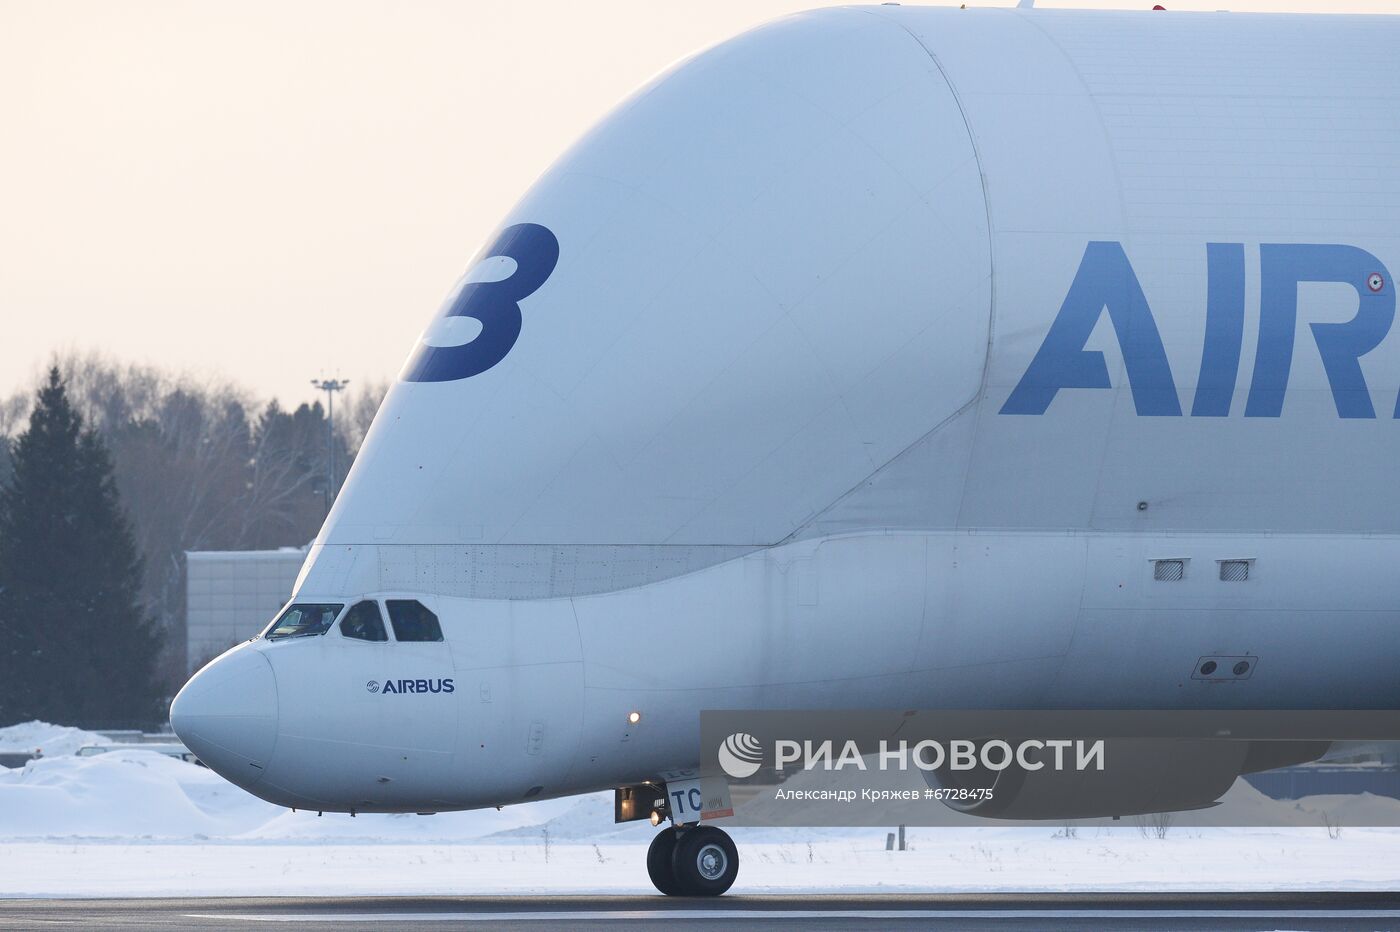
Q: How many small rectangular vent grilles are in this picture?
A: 2